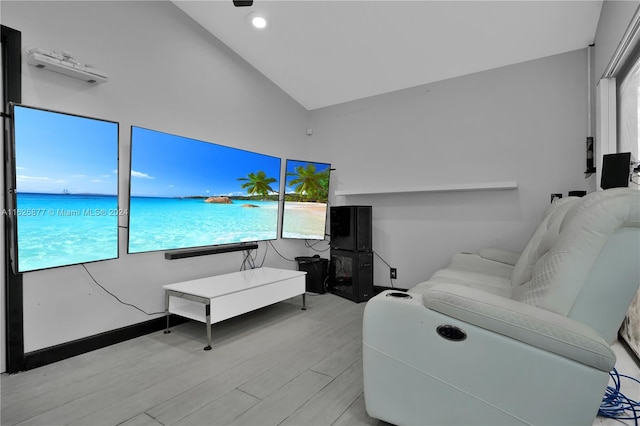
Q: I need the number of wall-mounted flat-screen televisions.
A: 3